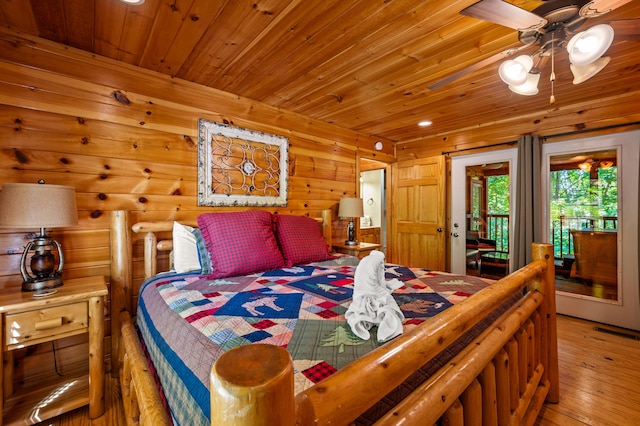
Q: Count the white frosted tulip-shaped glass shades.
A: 4